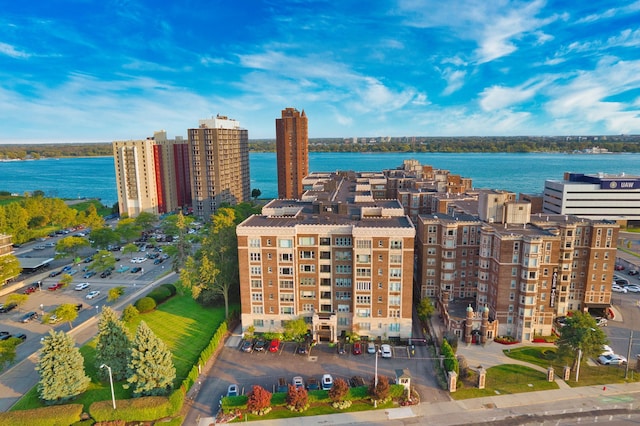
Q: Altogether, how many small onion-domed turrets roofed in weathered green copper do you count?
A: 2